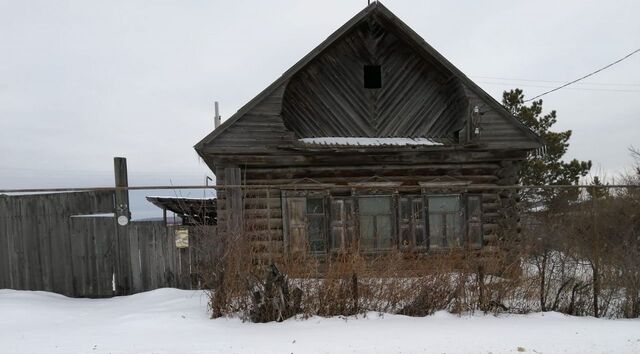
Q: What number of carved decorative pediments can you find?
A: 3